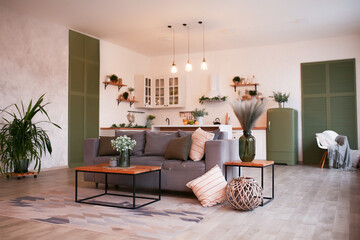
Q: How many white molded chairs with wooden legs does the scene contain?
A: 1